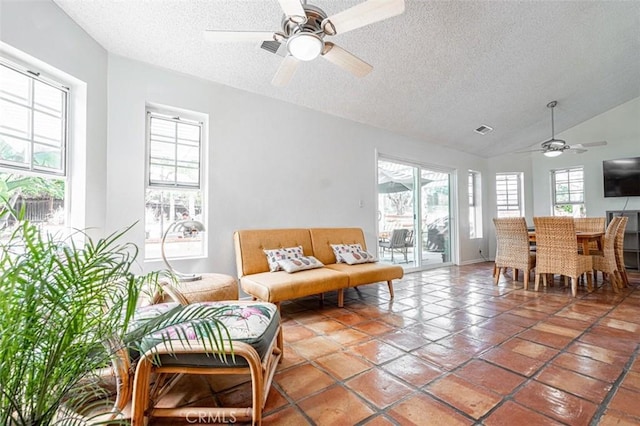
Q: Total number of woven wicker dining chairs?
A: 5